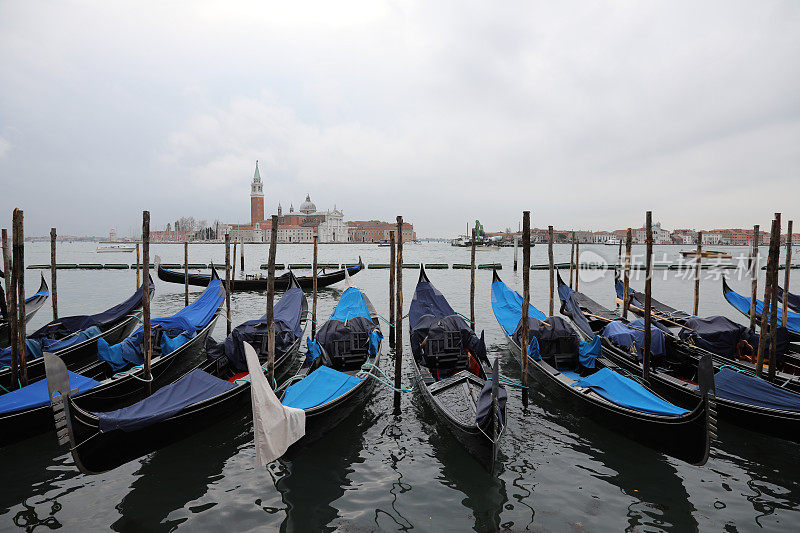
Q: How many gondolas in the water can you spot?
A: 12